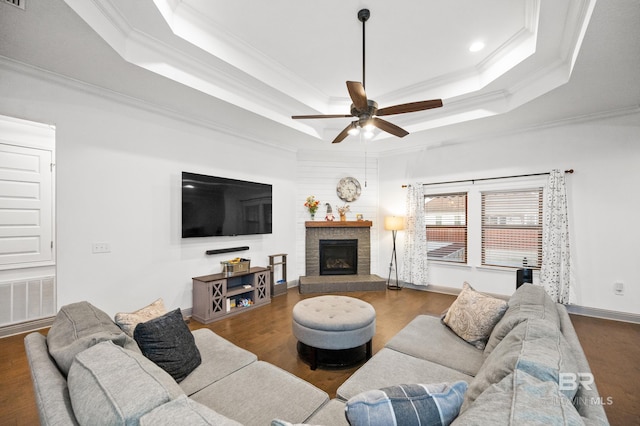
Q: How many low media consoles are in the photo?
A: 1